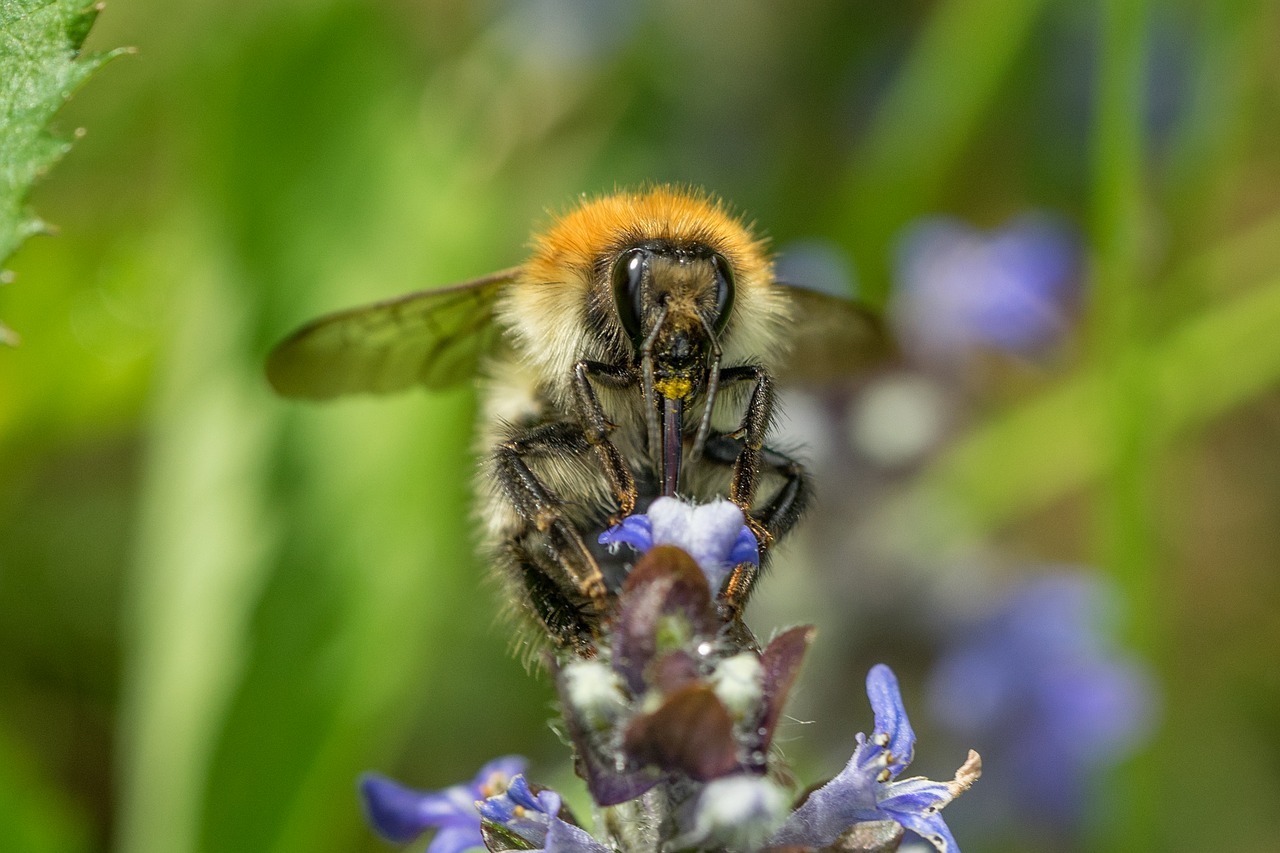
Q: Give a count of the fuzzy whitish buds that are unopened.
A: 3